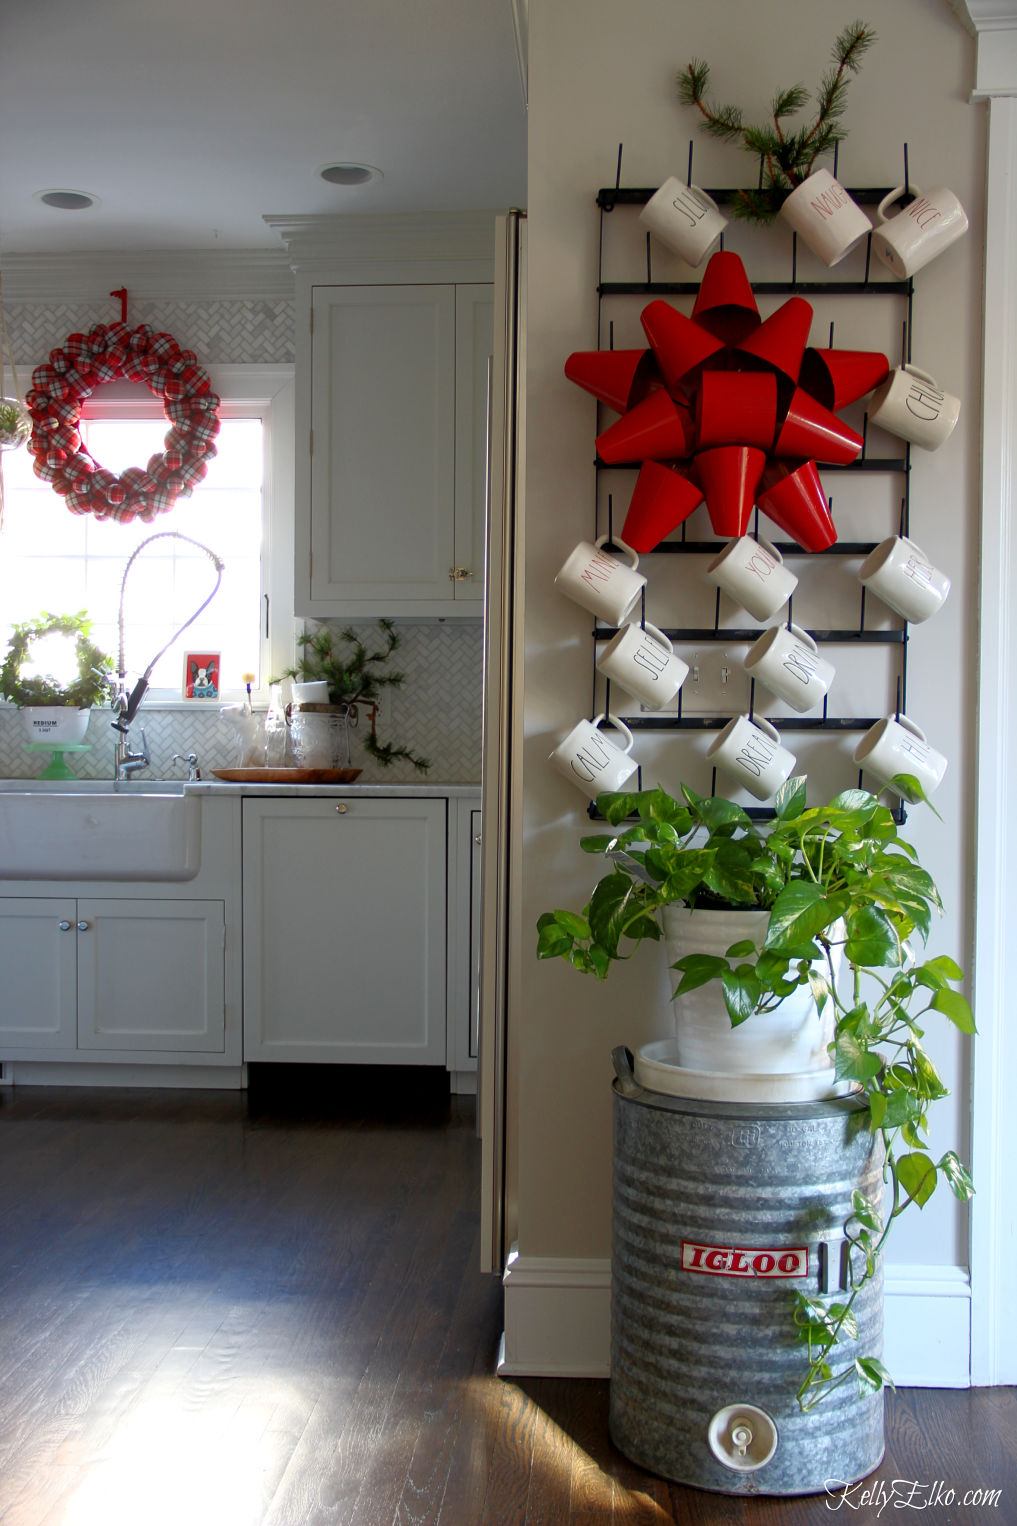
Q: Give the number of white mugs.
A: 12